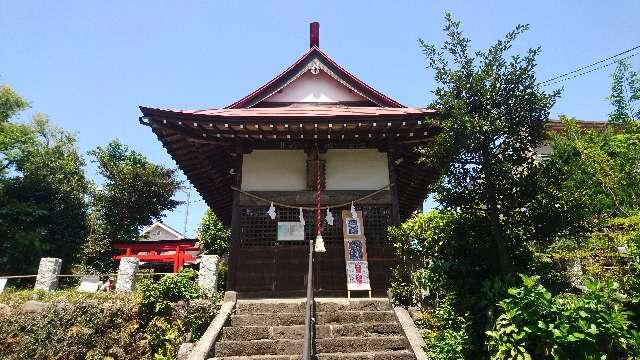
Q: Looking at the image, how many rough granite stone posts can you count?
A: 3